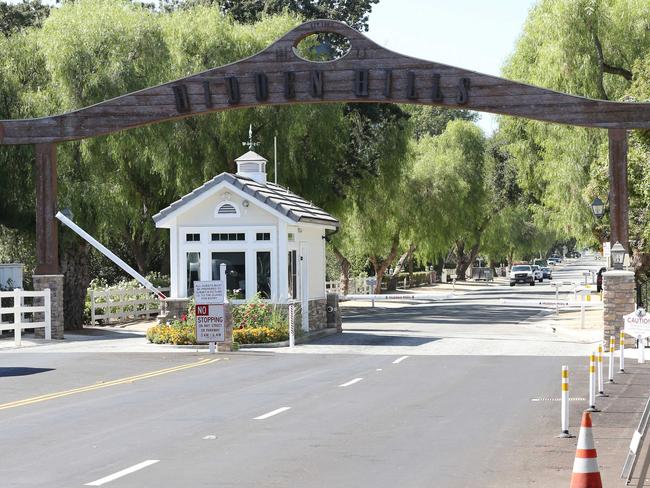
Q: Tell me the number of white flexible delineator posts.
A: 5